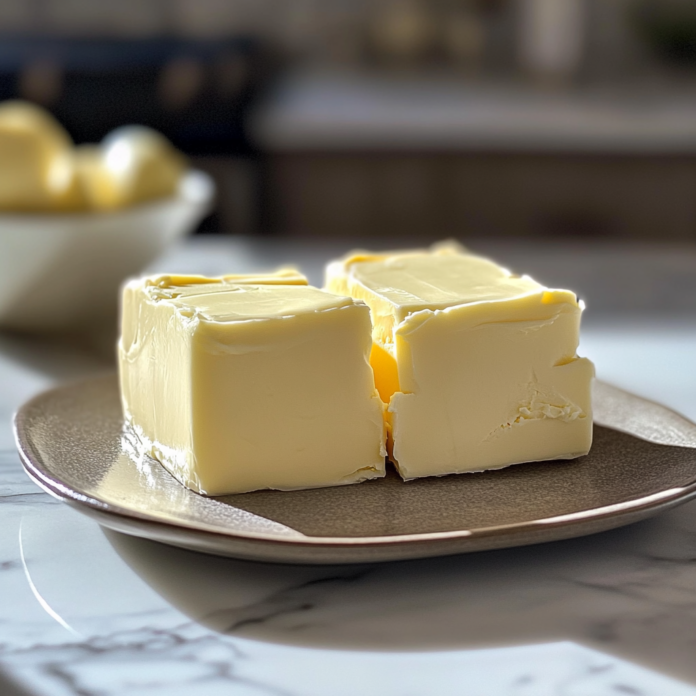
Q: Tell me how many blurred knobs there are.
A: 3